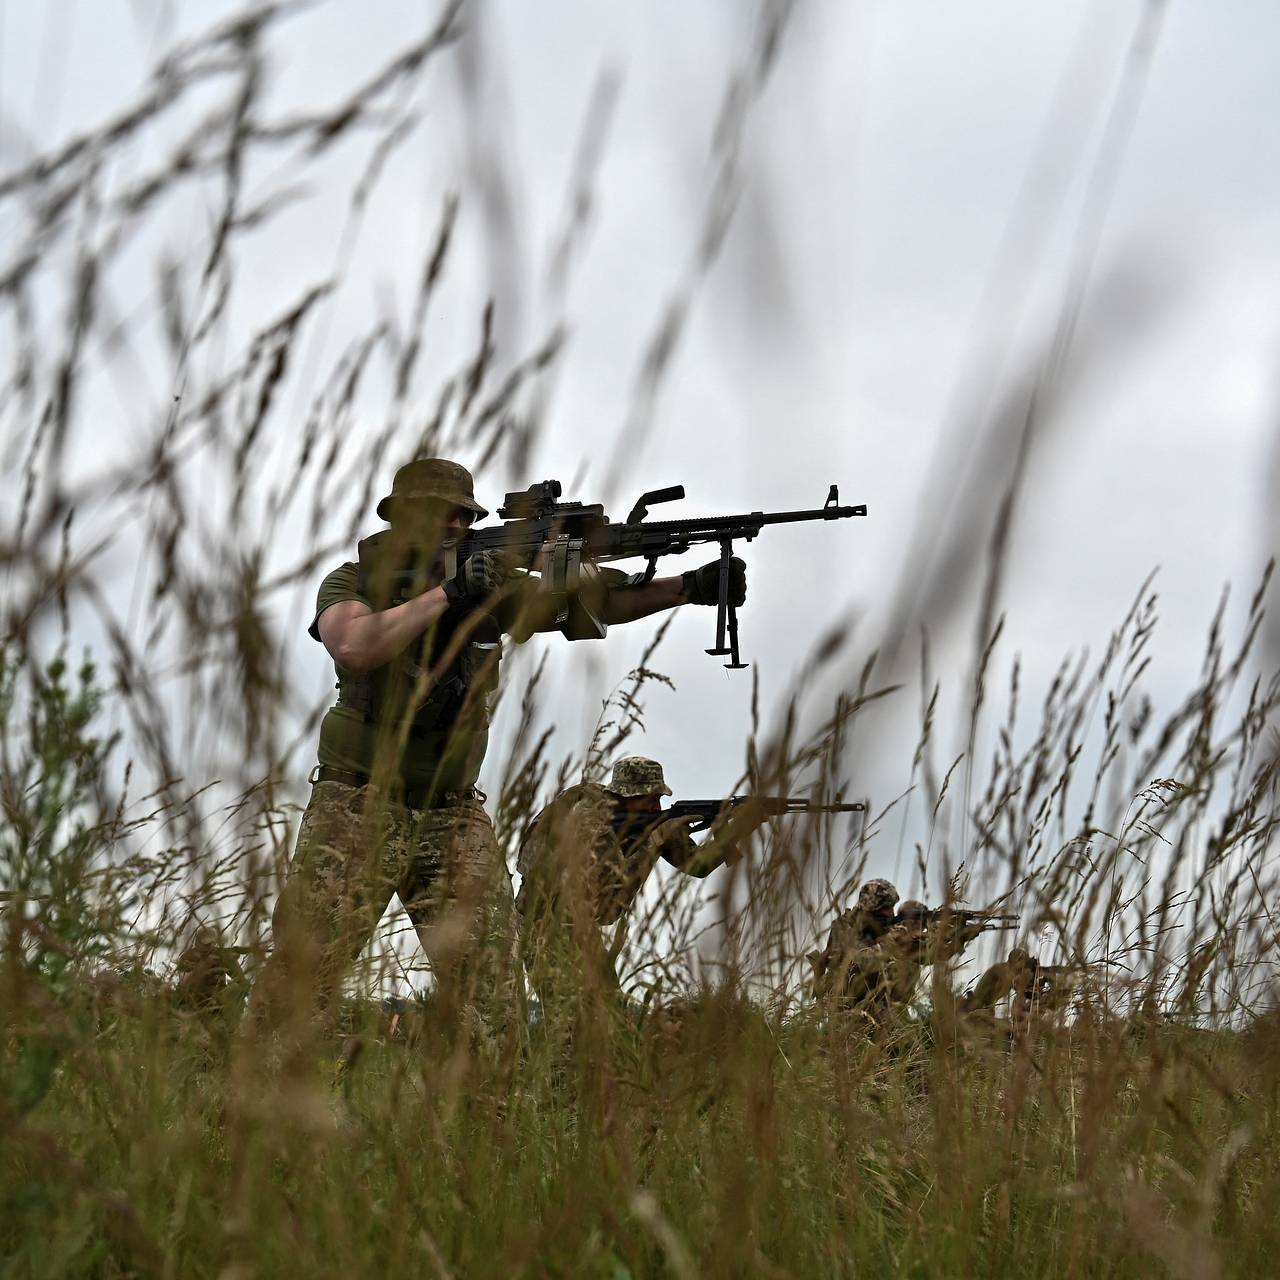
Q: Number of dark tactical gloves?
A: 2